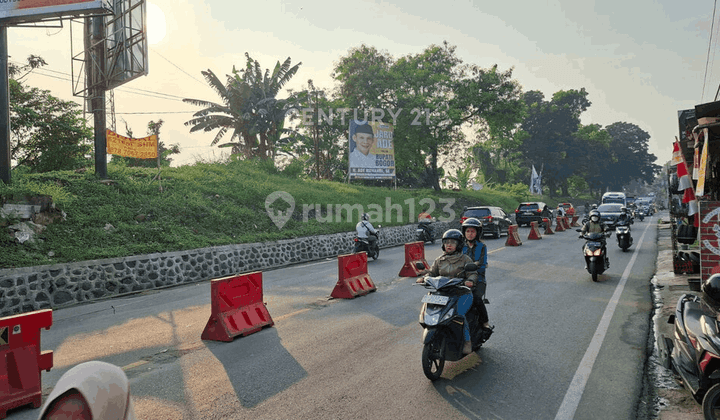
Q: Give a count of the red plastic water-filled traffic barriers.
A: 10